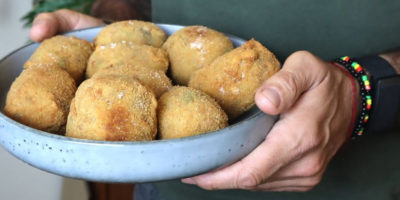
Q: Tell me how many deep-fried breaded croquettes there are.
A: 9